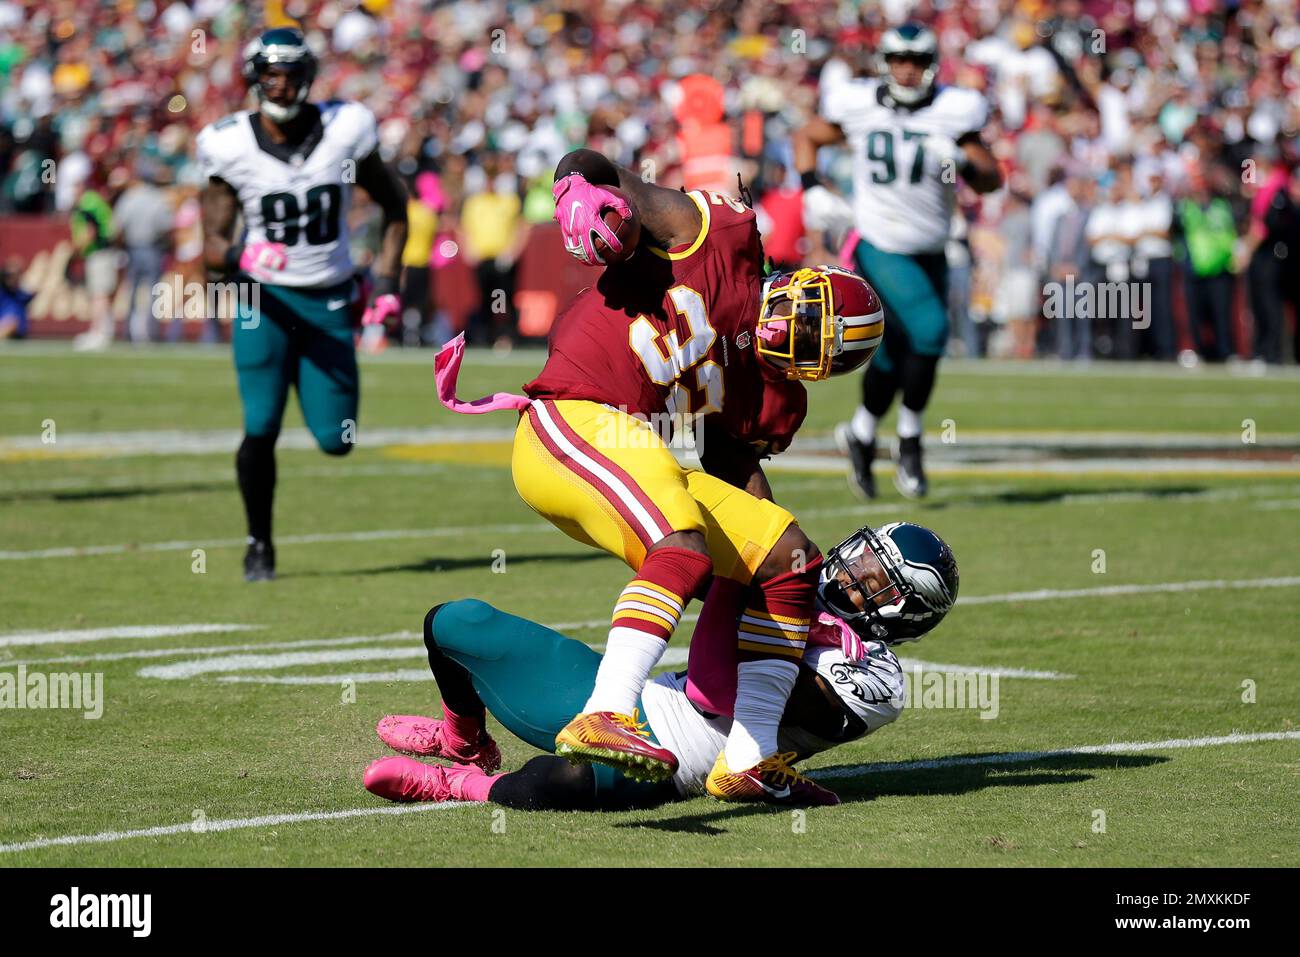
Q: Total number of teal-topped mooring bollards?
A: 0